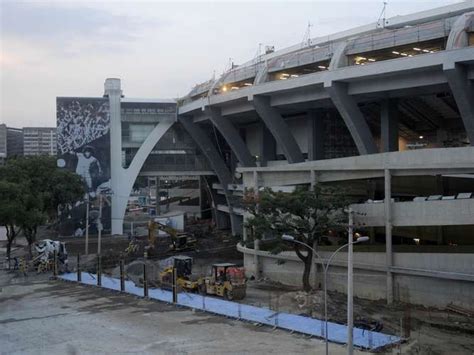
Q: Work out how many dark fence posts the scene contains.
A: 6